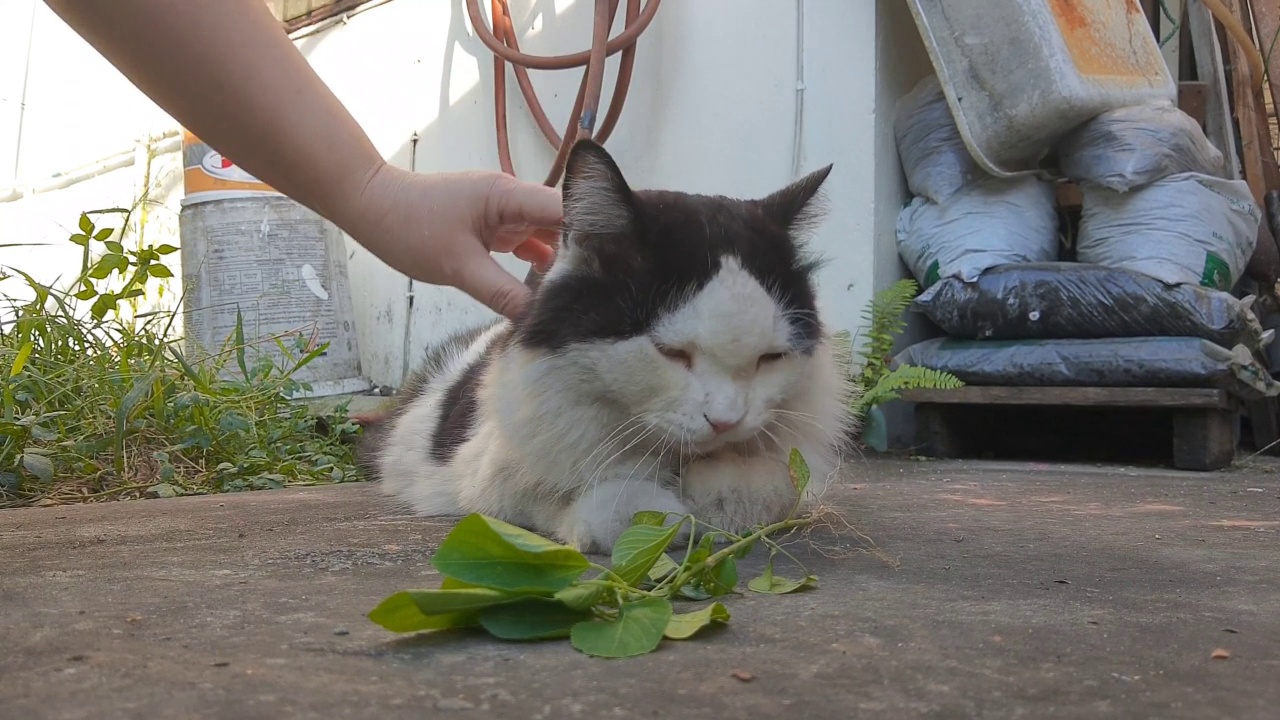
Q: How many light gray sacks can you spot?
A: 4